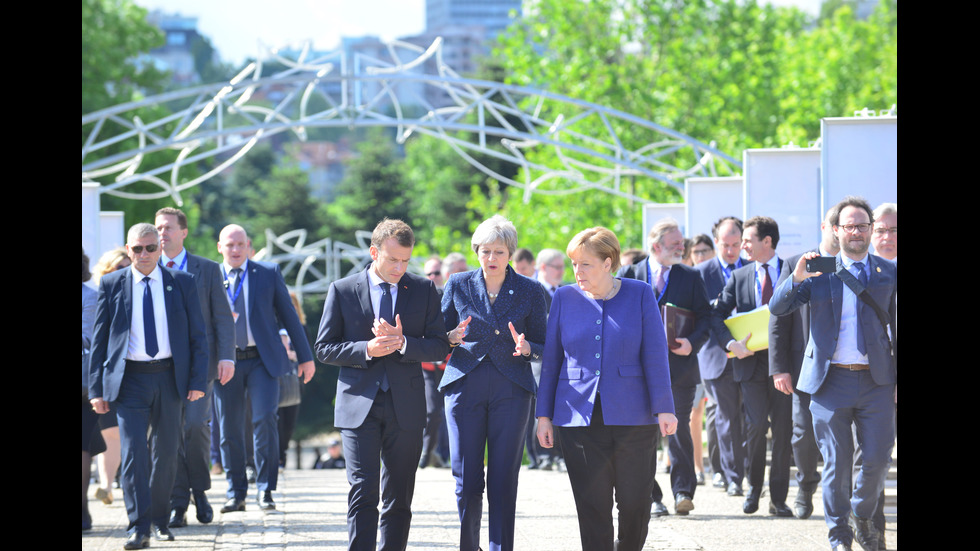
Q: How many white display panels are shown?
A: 6